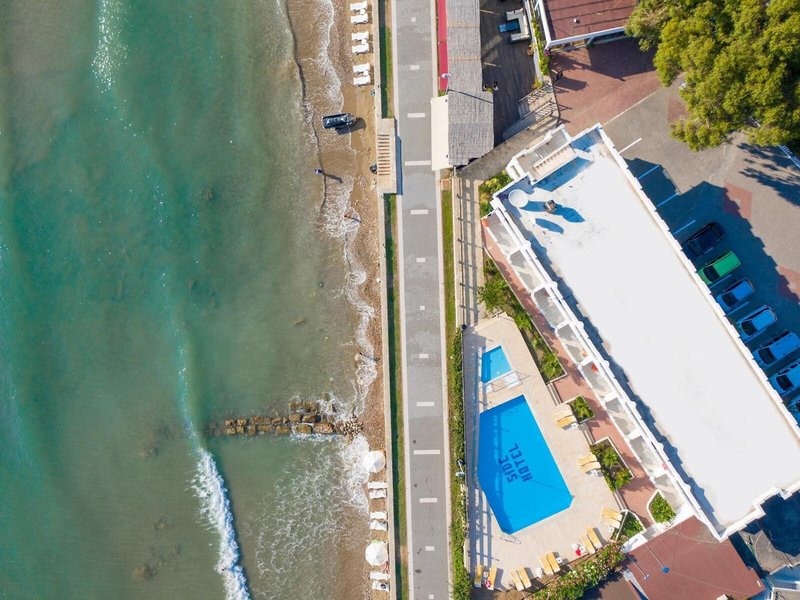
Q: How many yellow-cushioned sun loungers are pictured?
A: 14